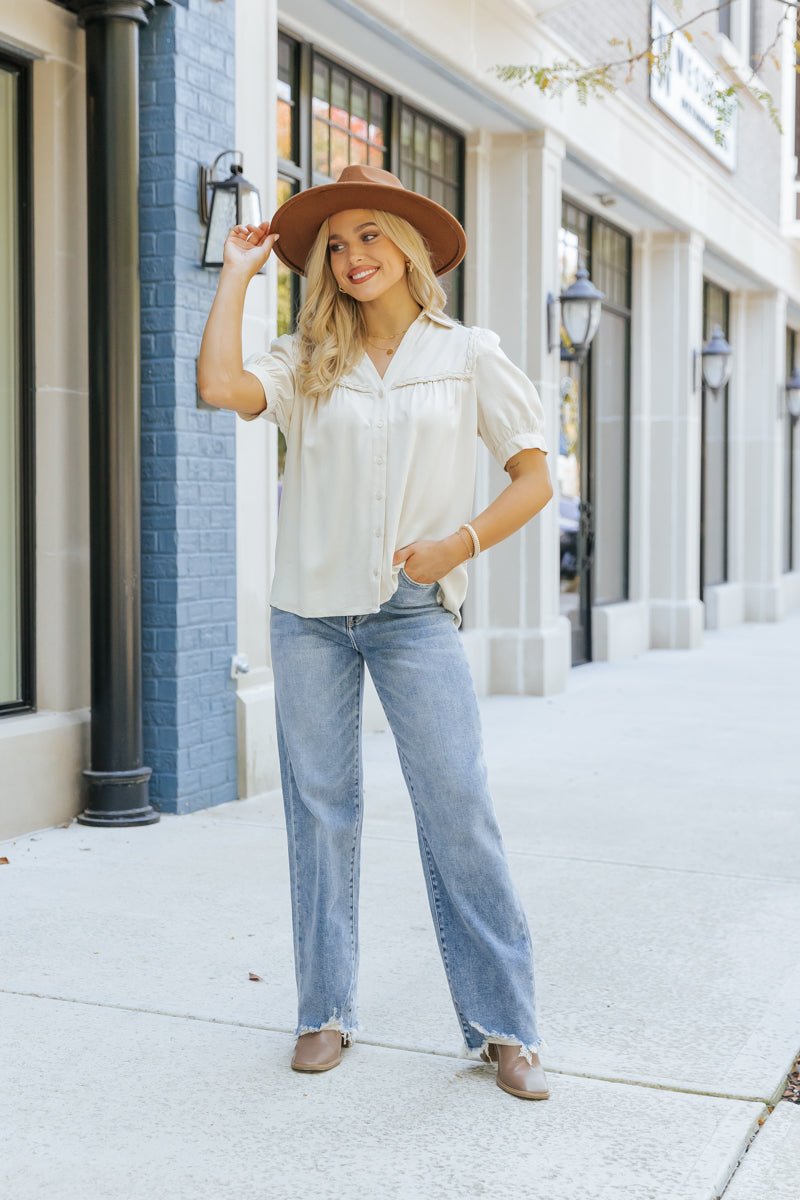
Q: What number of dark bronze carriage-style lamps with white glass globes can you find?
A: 3